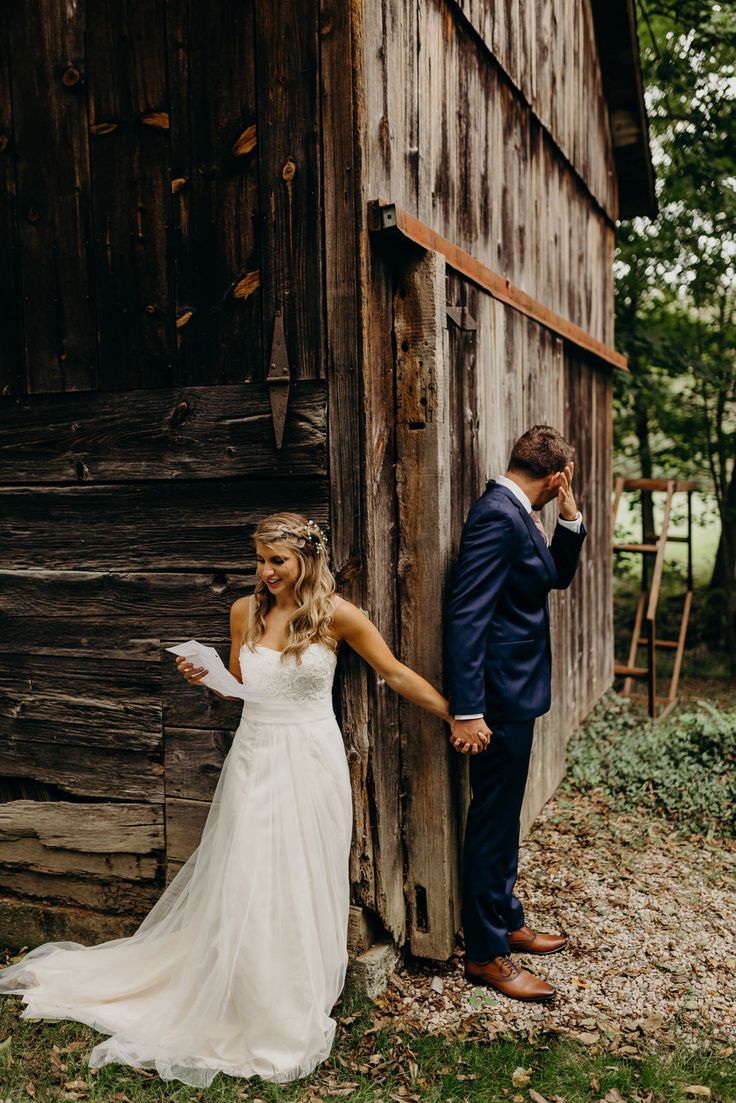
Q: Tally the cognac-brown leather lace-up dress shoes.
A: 2